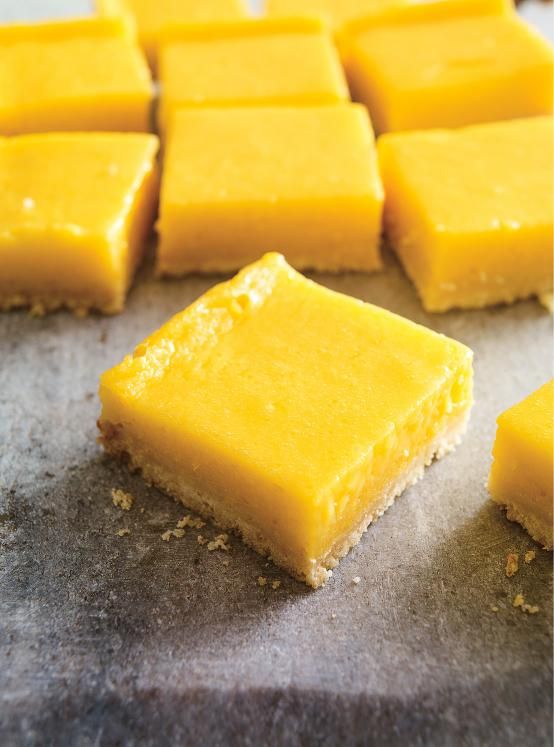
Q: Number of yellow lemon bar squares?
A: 10